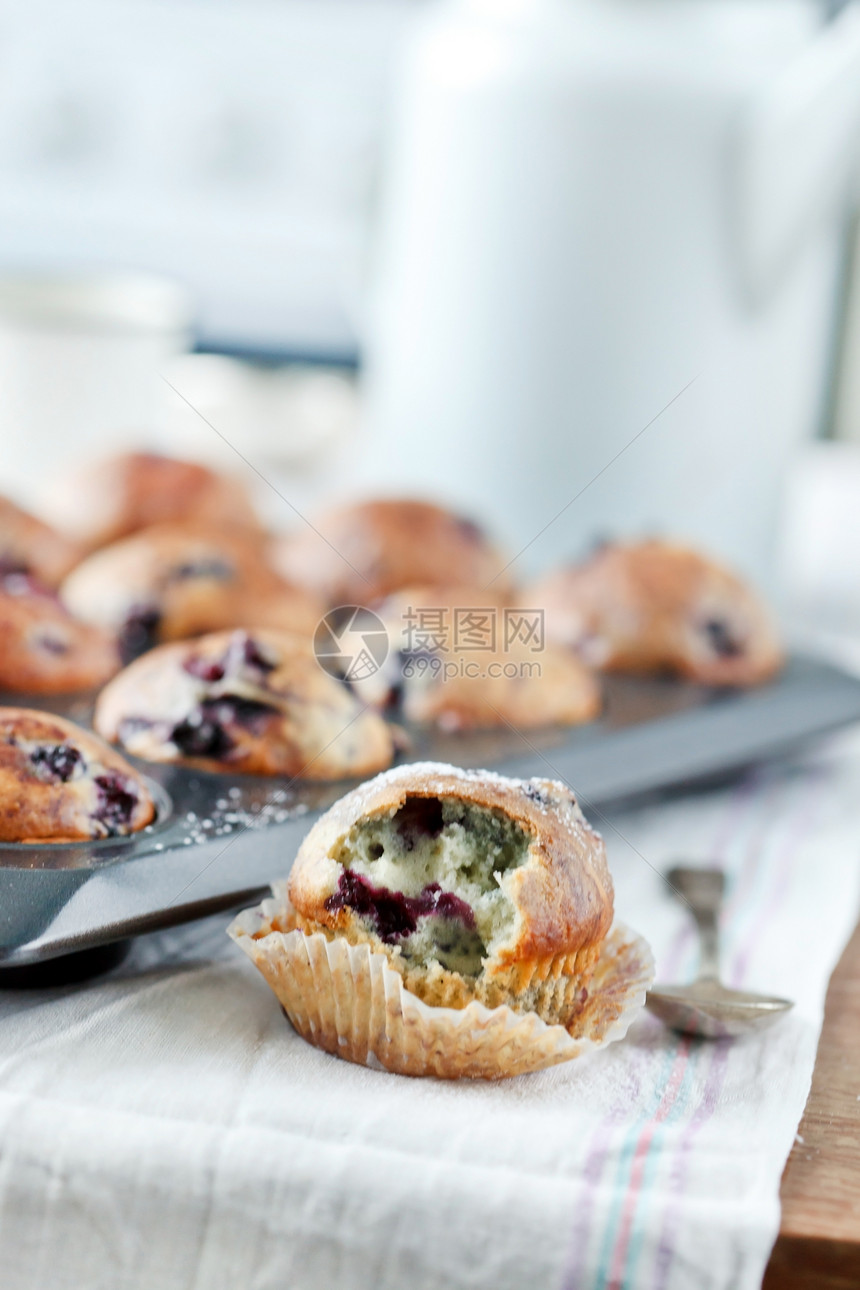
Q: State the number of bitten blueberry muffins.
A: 1